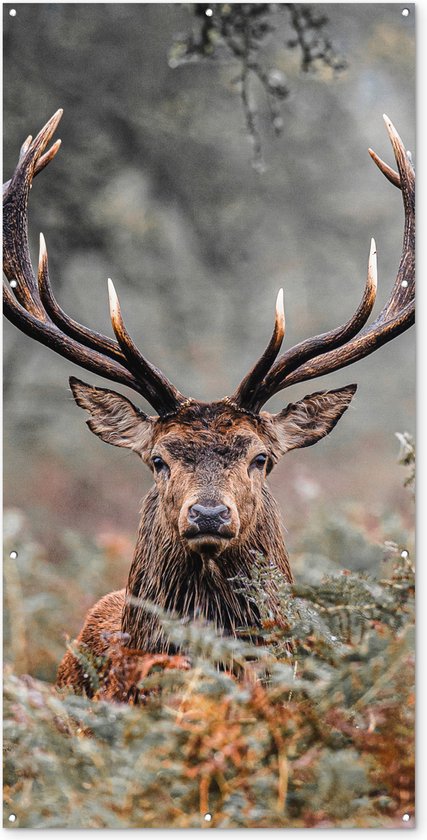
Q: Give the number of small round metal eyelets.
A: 10